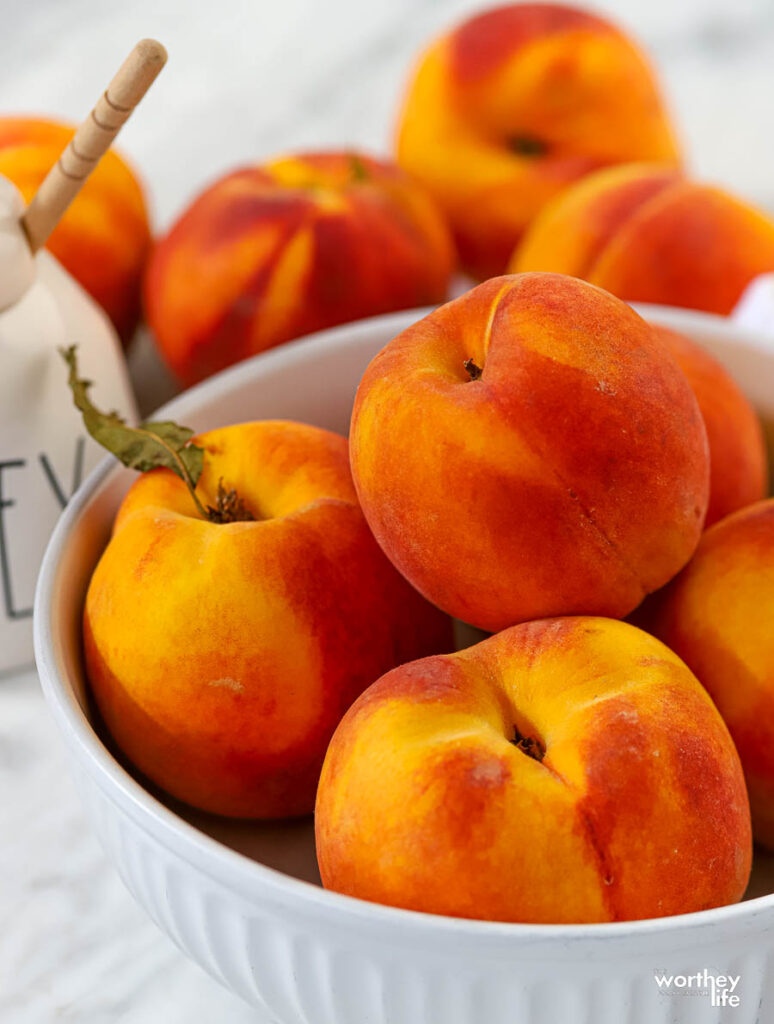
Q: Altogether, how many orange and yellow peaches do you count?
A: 9